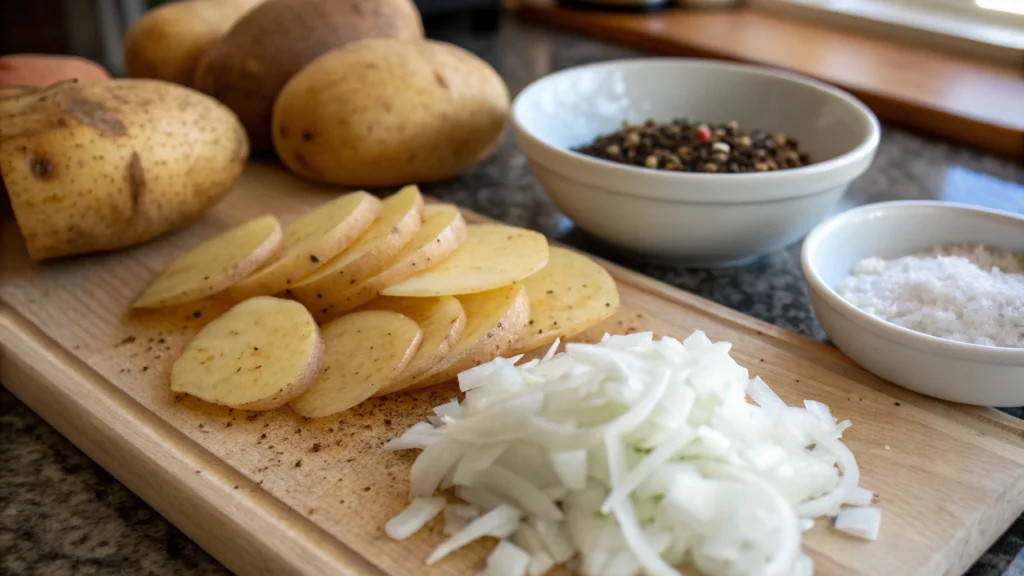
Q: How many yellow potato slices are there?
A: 10